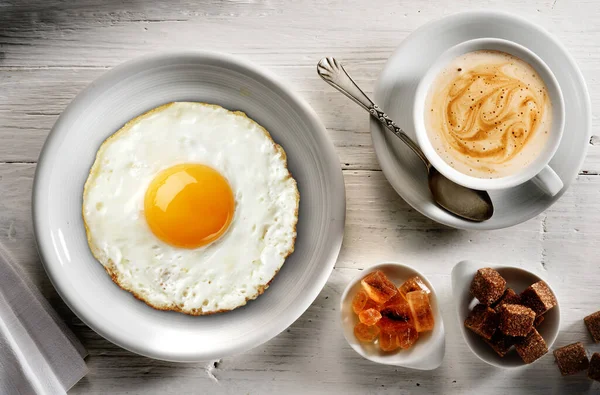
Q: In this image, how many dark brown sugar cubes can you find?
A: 11